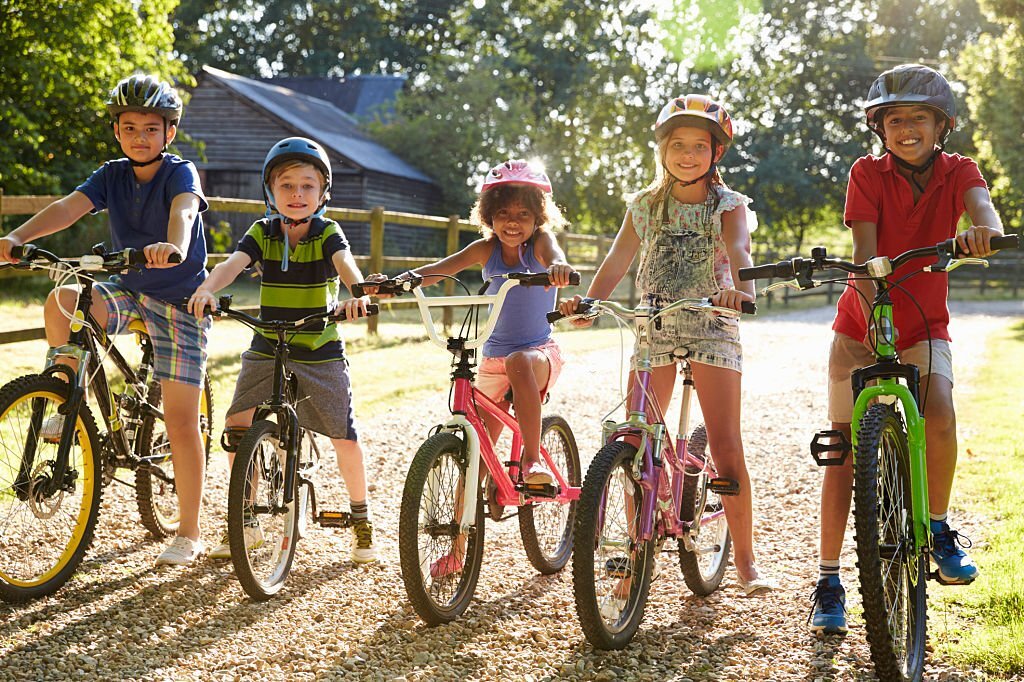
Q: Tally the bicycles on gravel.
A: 5